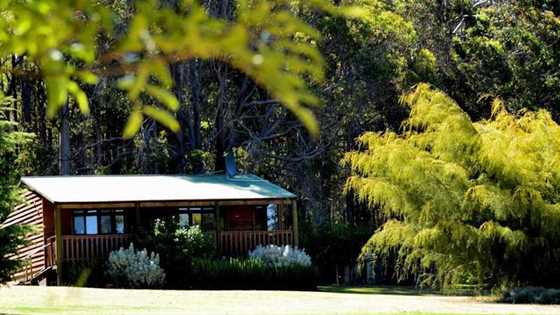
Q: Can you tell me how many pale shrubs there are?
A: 2